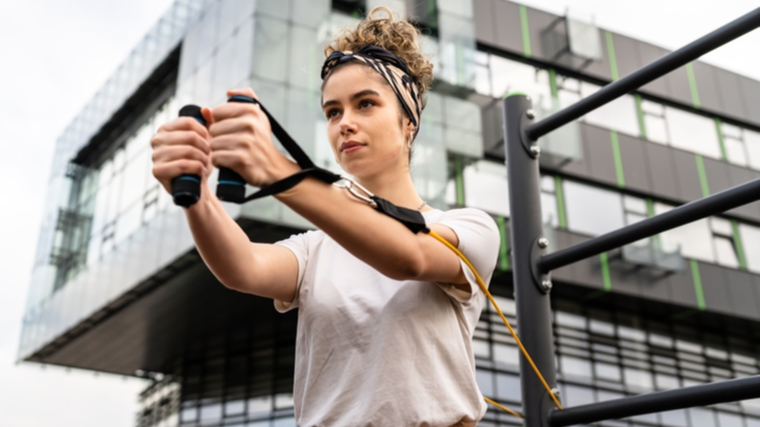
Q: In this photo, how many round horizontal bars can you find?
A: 3